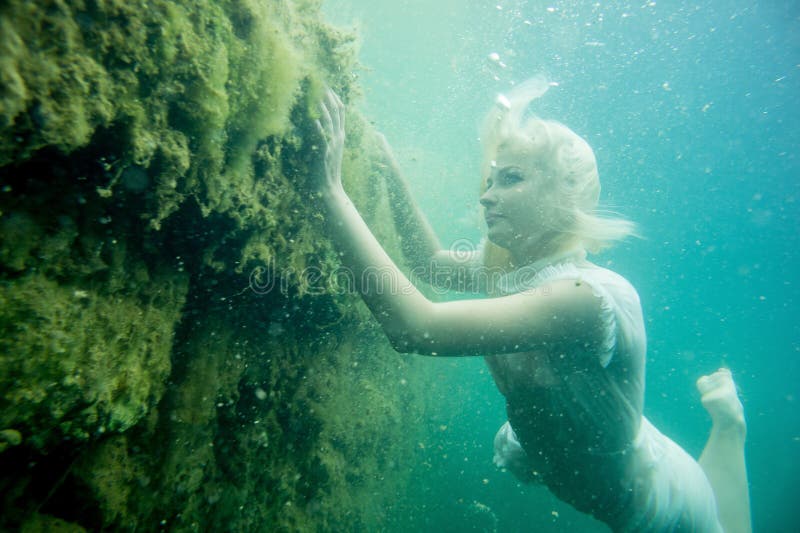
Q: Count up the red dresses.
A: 0